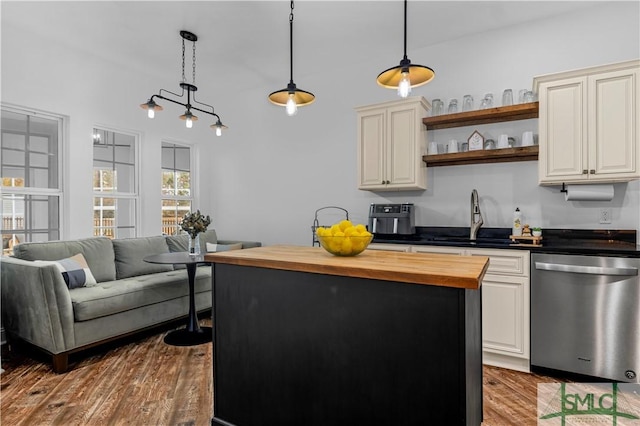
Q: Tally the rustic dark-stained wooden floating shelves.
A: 2